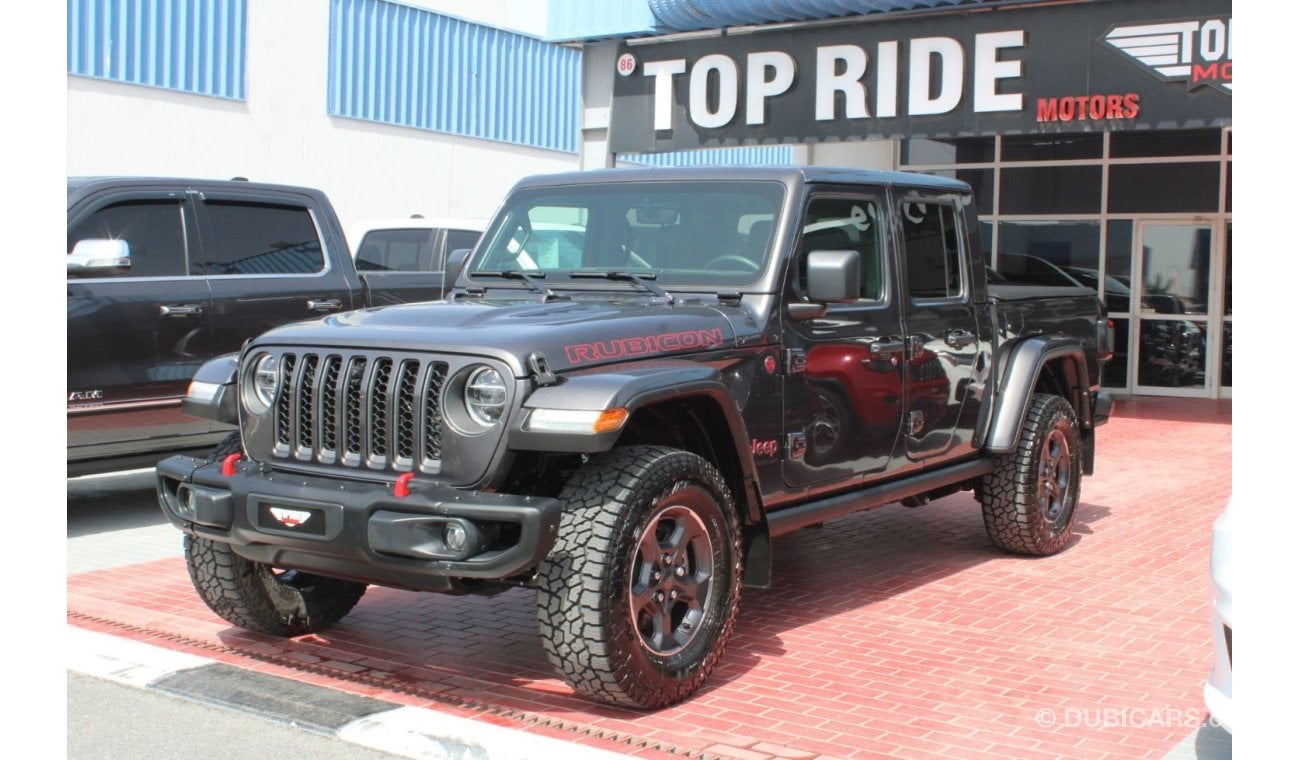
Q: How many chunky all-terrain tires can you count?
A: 3